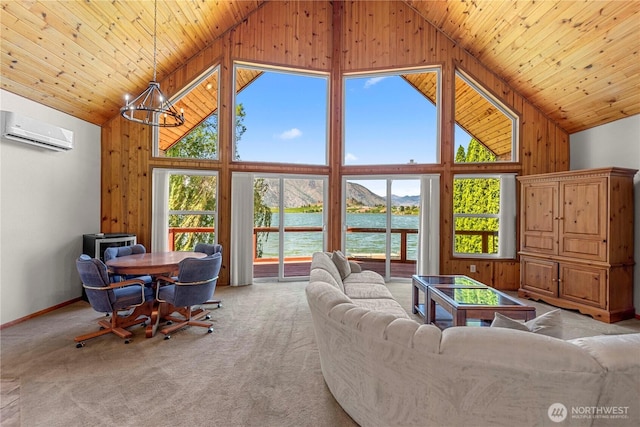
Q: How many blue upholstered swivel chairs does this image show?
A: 4